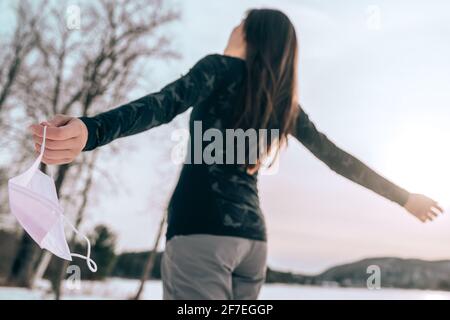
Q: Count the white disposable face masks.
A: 1